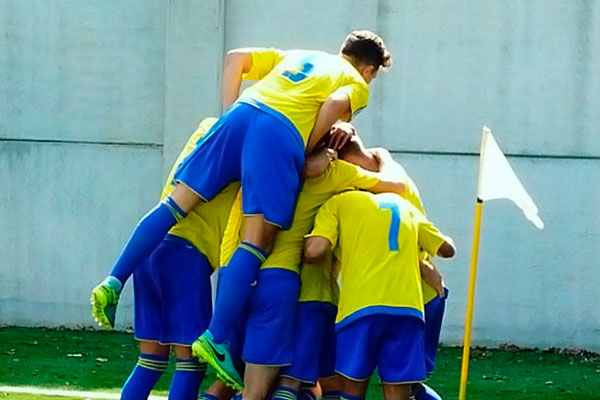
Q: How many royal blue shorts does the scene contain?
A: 6